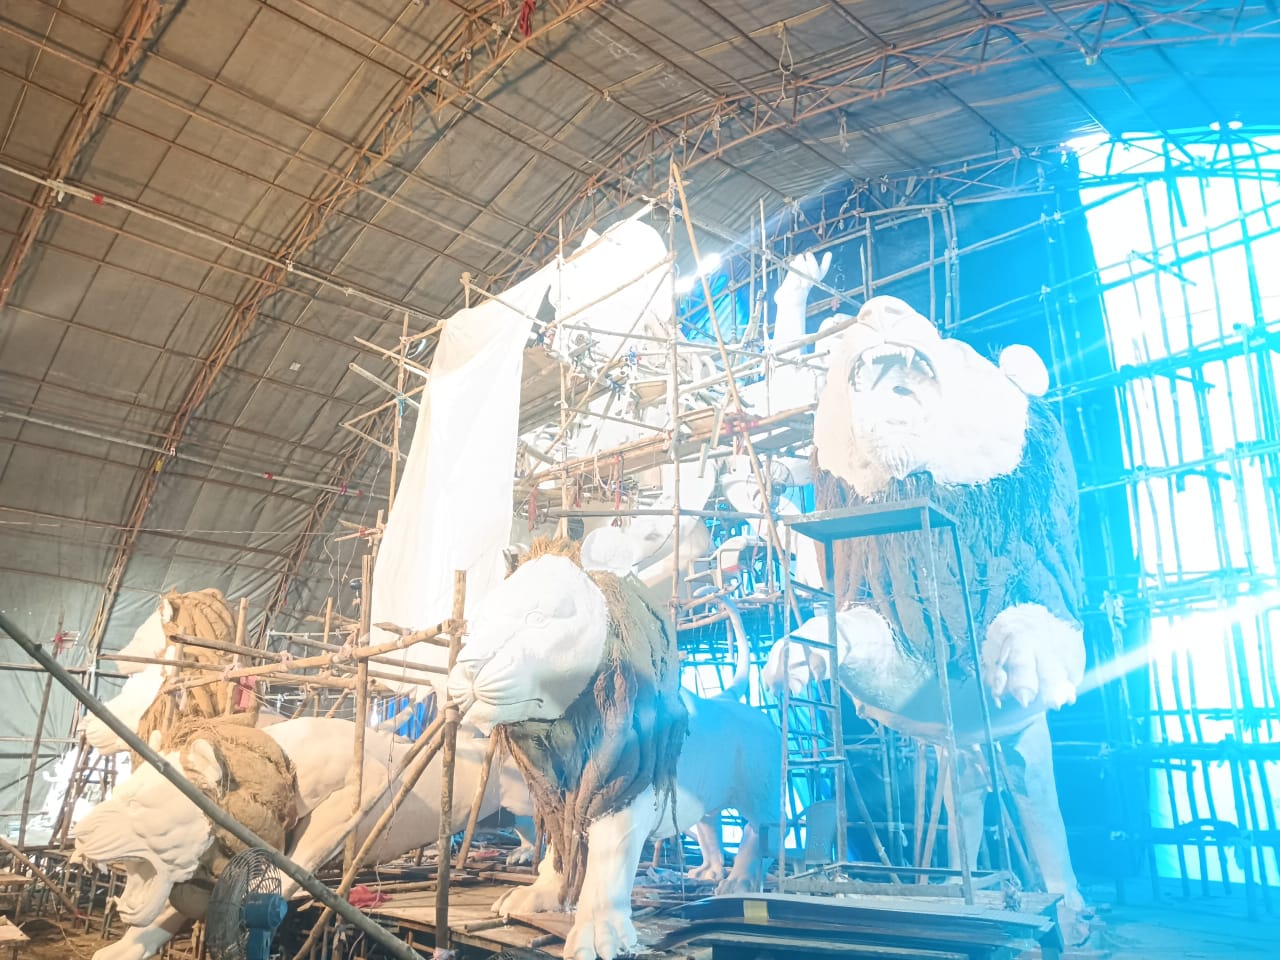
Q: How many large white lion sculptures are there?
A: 5